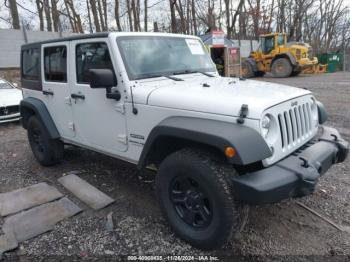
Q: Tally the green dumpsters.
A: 1